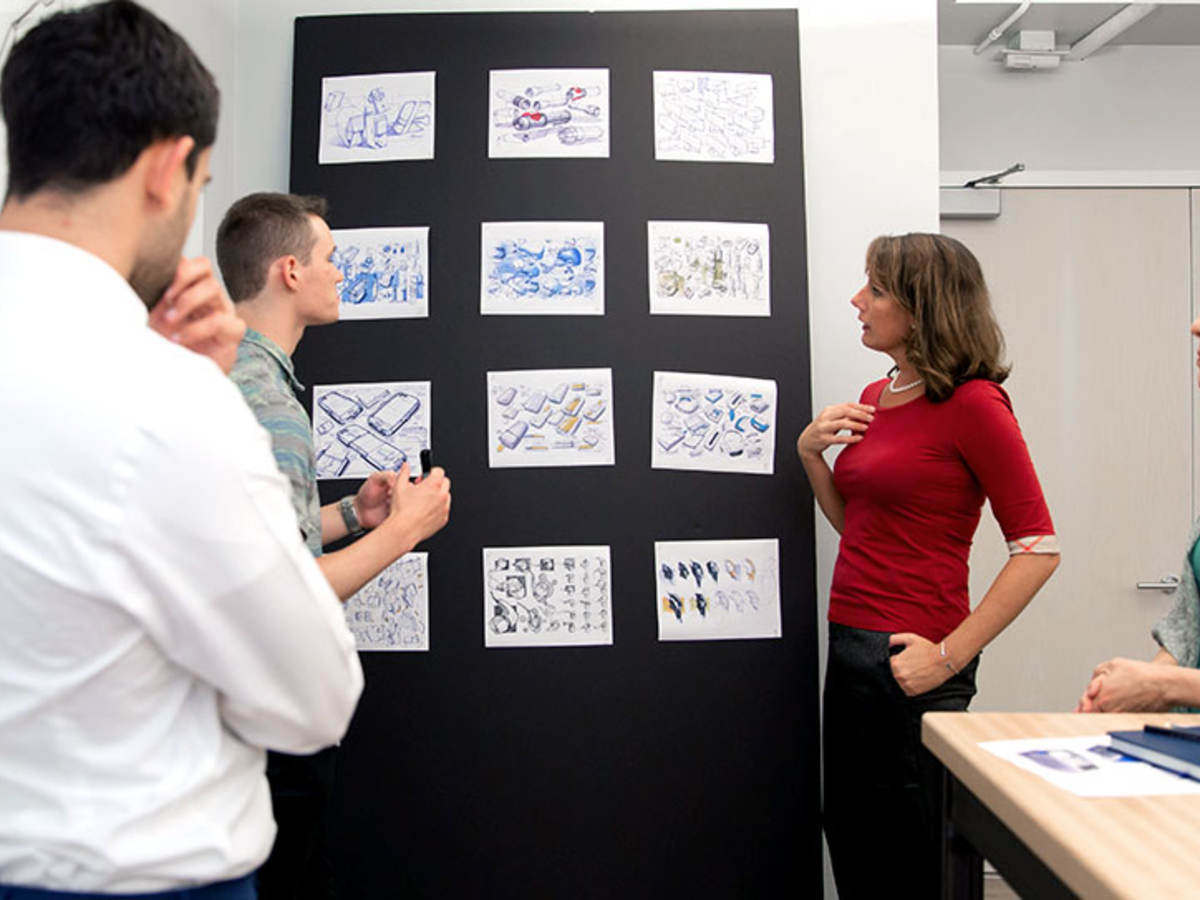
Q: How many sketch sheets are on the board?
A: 12